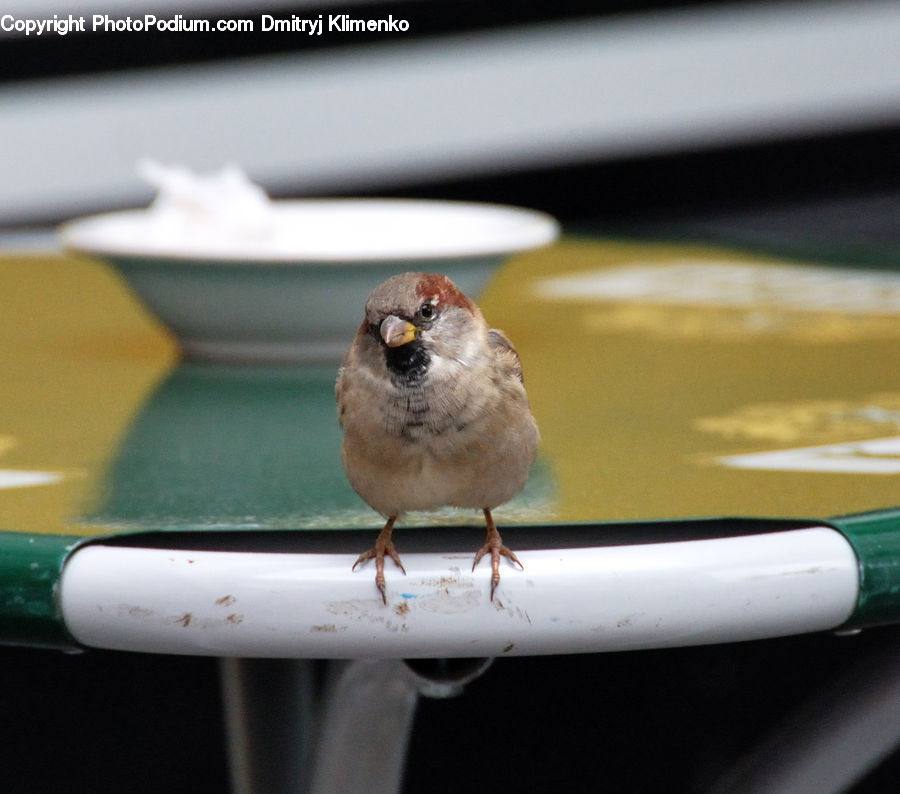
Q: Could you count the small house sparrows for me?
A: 1